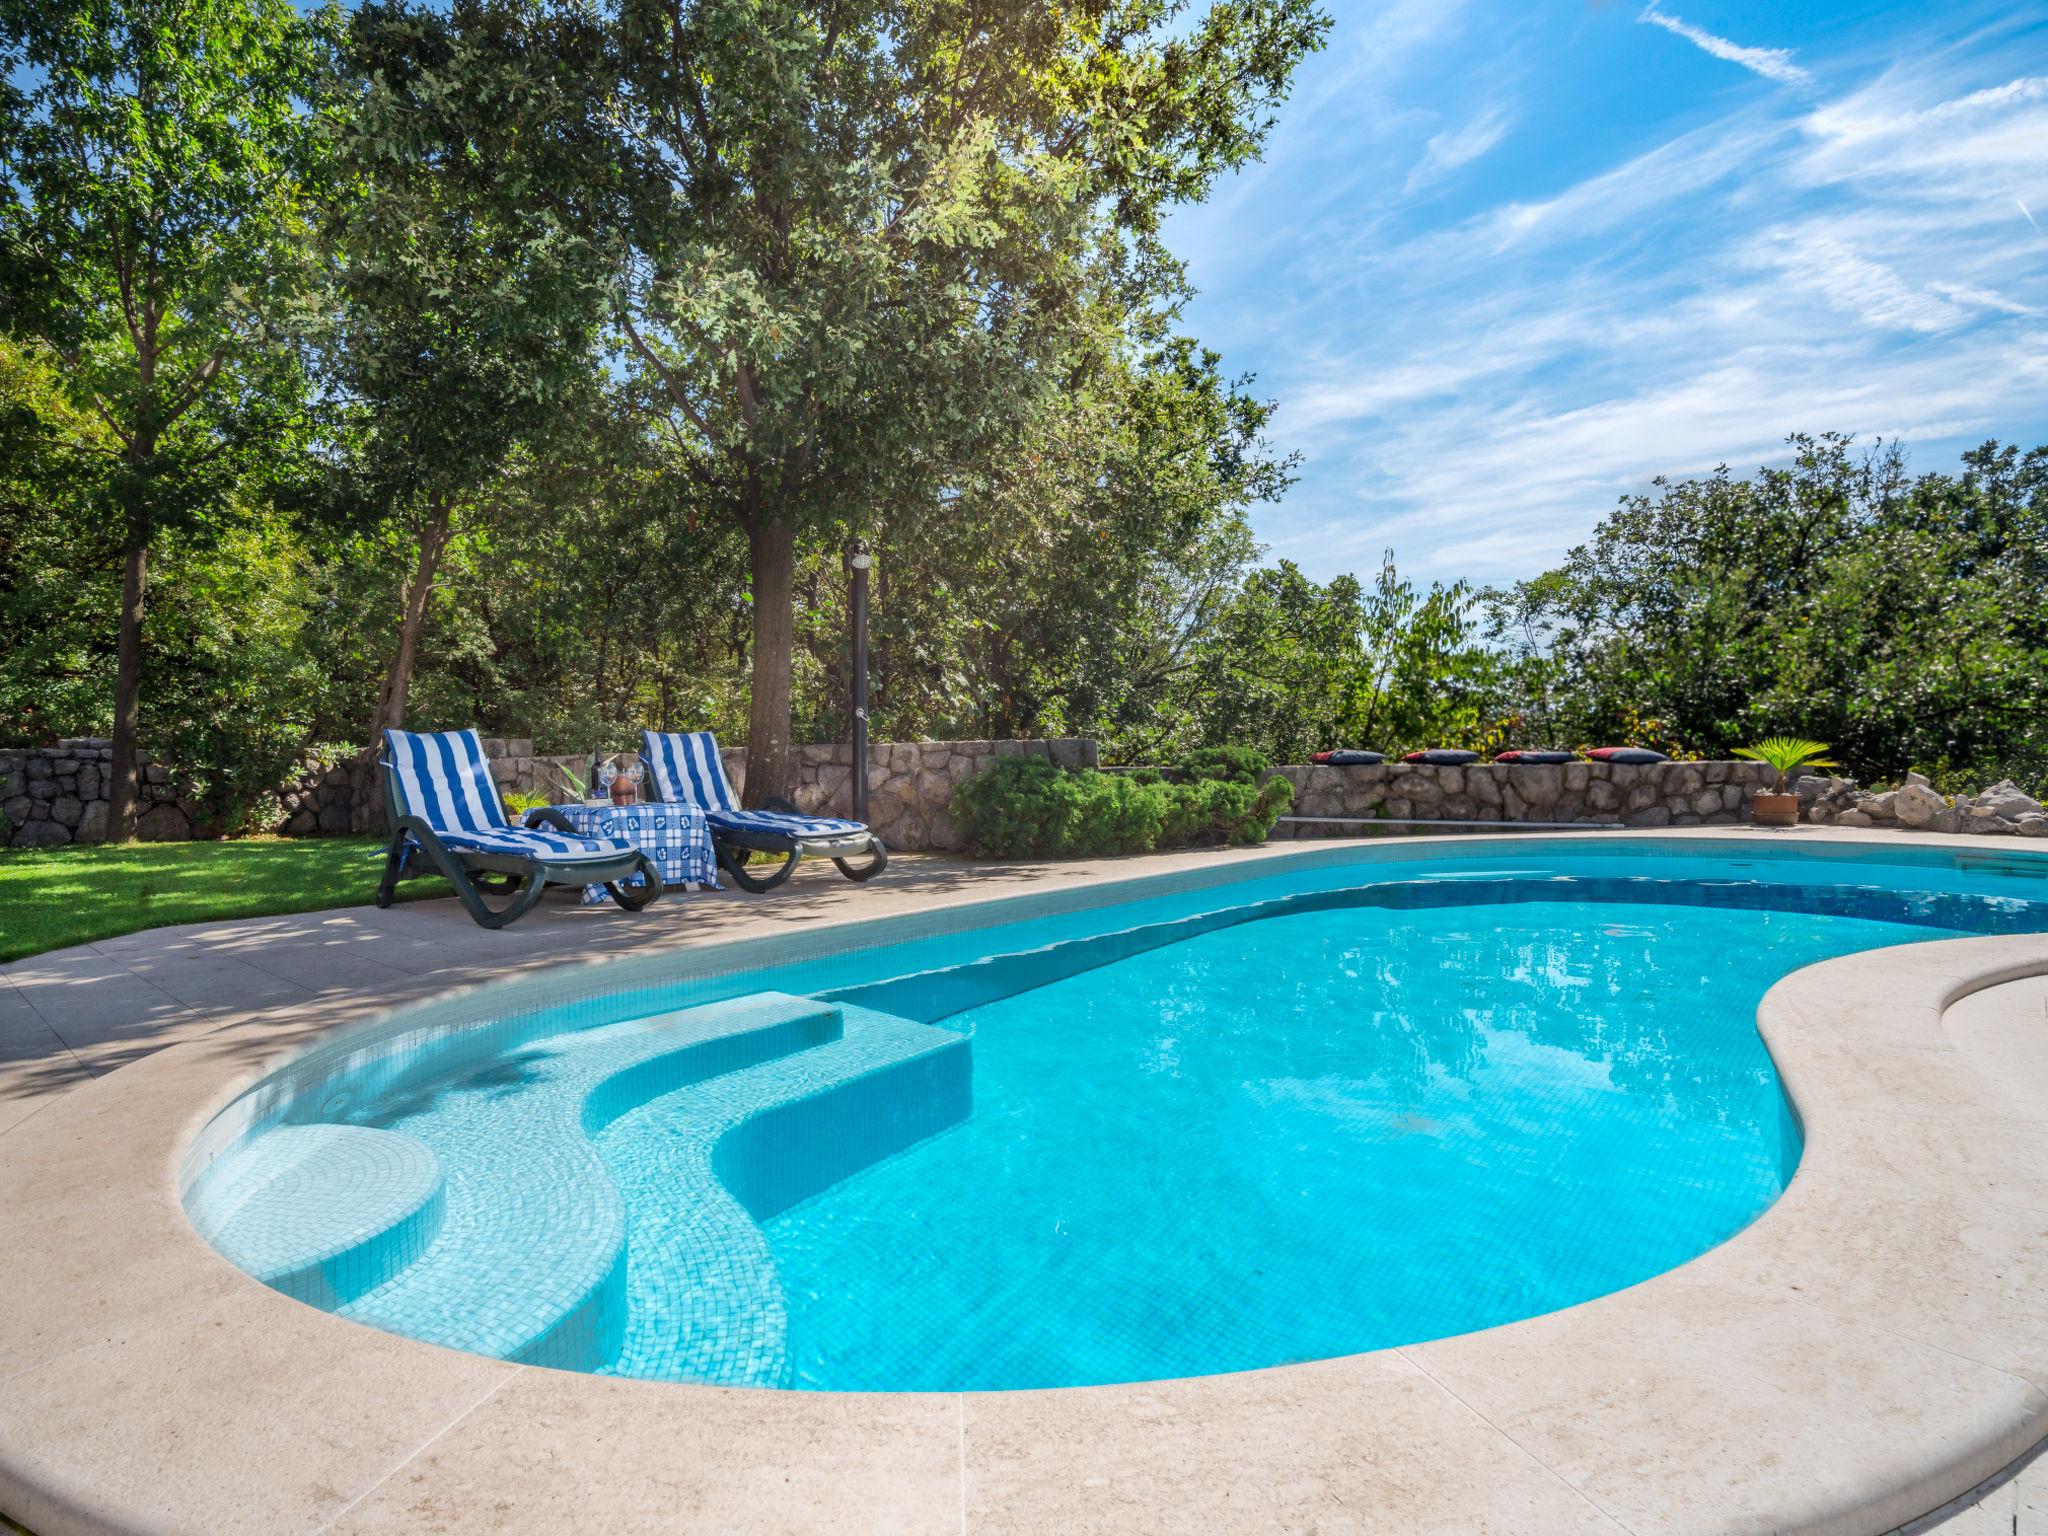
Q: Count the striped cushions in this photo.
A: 2